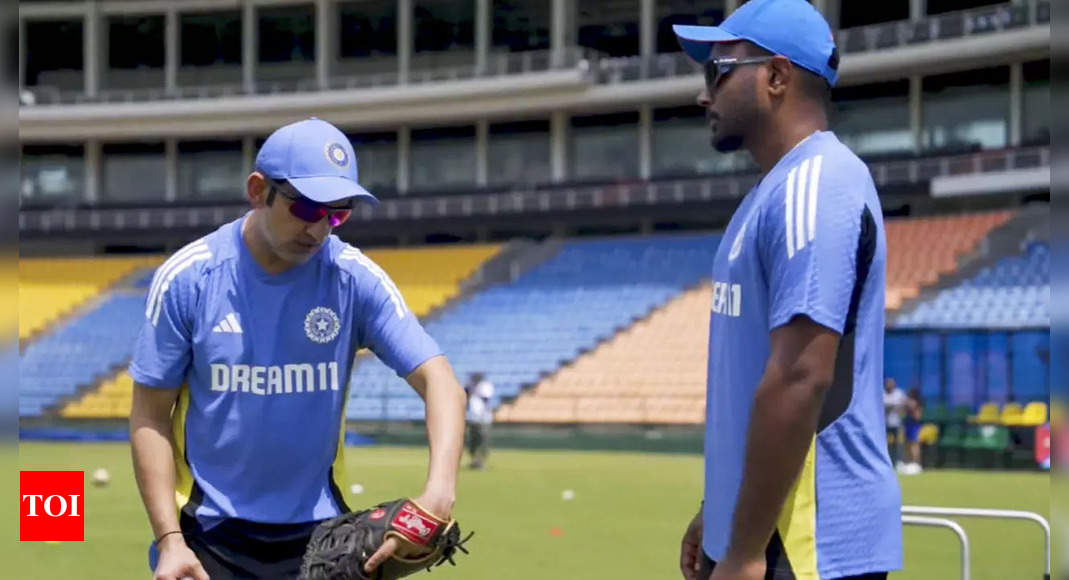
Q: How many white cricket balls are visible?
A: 3